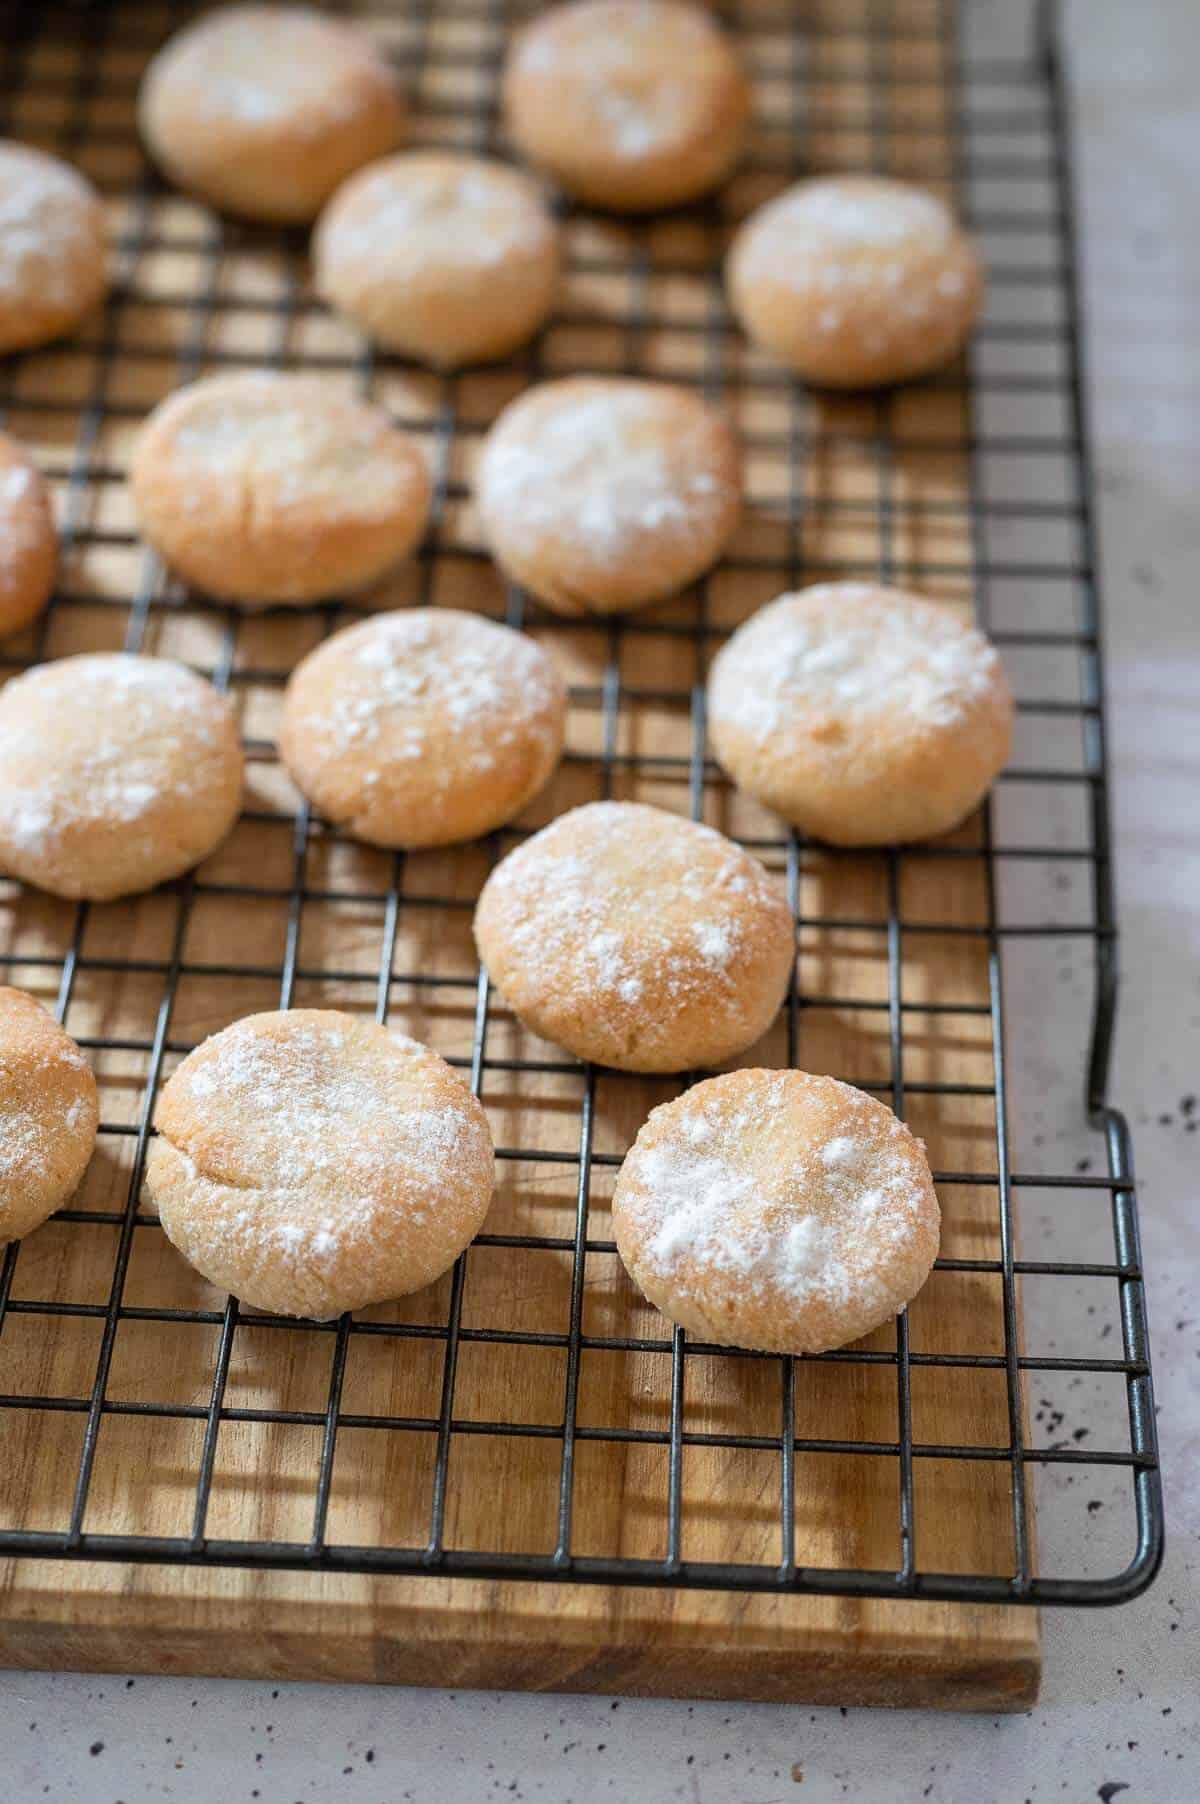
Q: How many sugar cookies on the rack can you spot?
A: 15